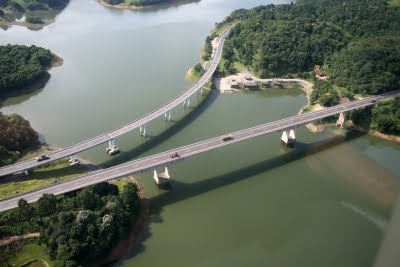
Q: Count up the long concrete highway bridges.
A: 2